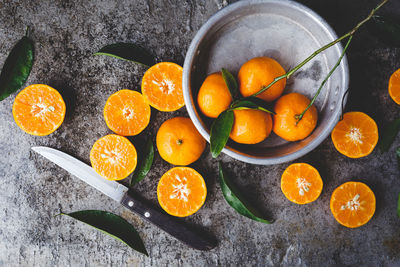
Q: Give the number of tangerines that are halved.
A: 9